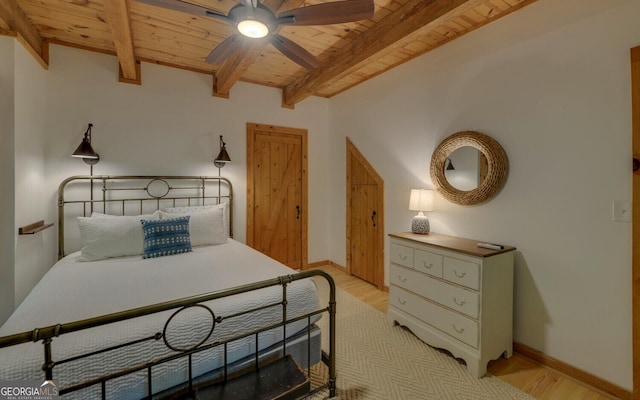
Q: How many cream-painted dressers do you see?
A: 1